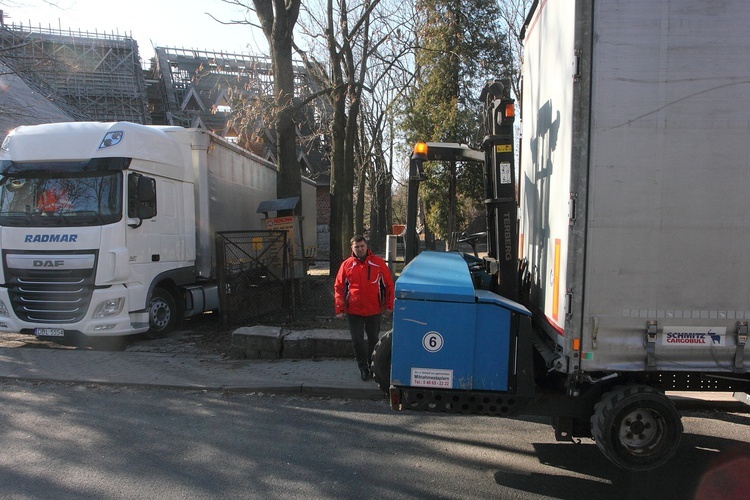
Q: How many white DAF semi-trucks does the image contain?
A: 1